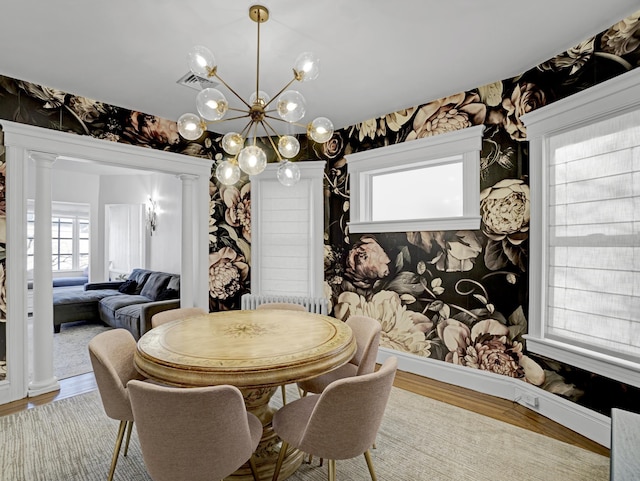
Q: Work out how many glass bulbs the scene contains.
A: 12